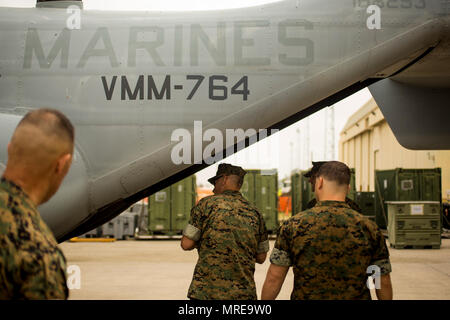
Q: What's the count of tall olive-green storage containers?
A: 4